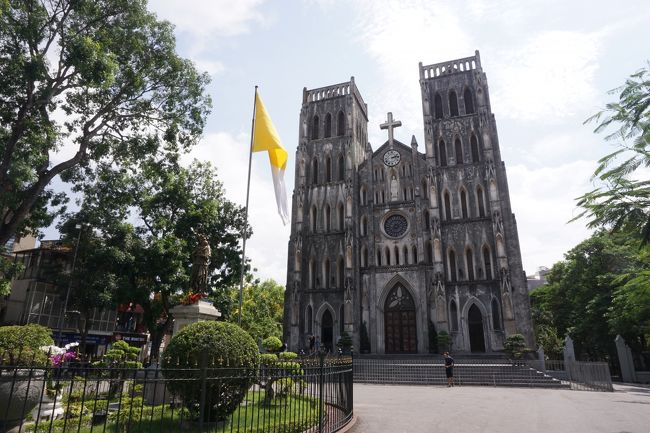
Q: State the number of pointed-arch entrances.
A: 3